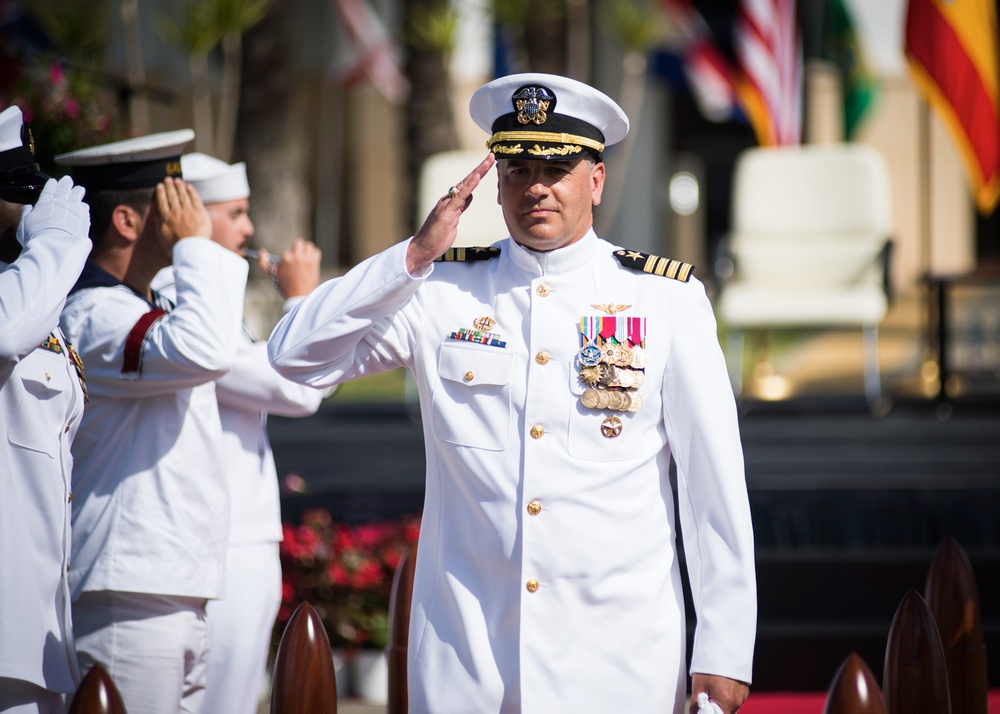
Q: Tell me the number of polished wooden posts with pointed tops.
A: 6